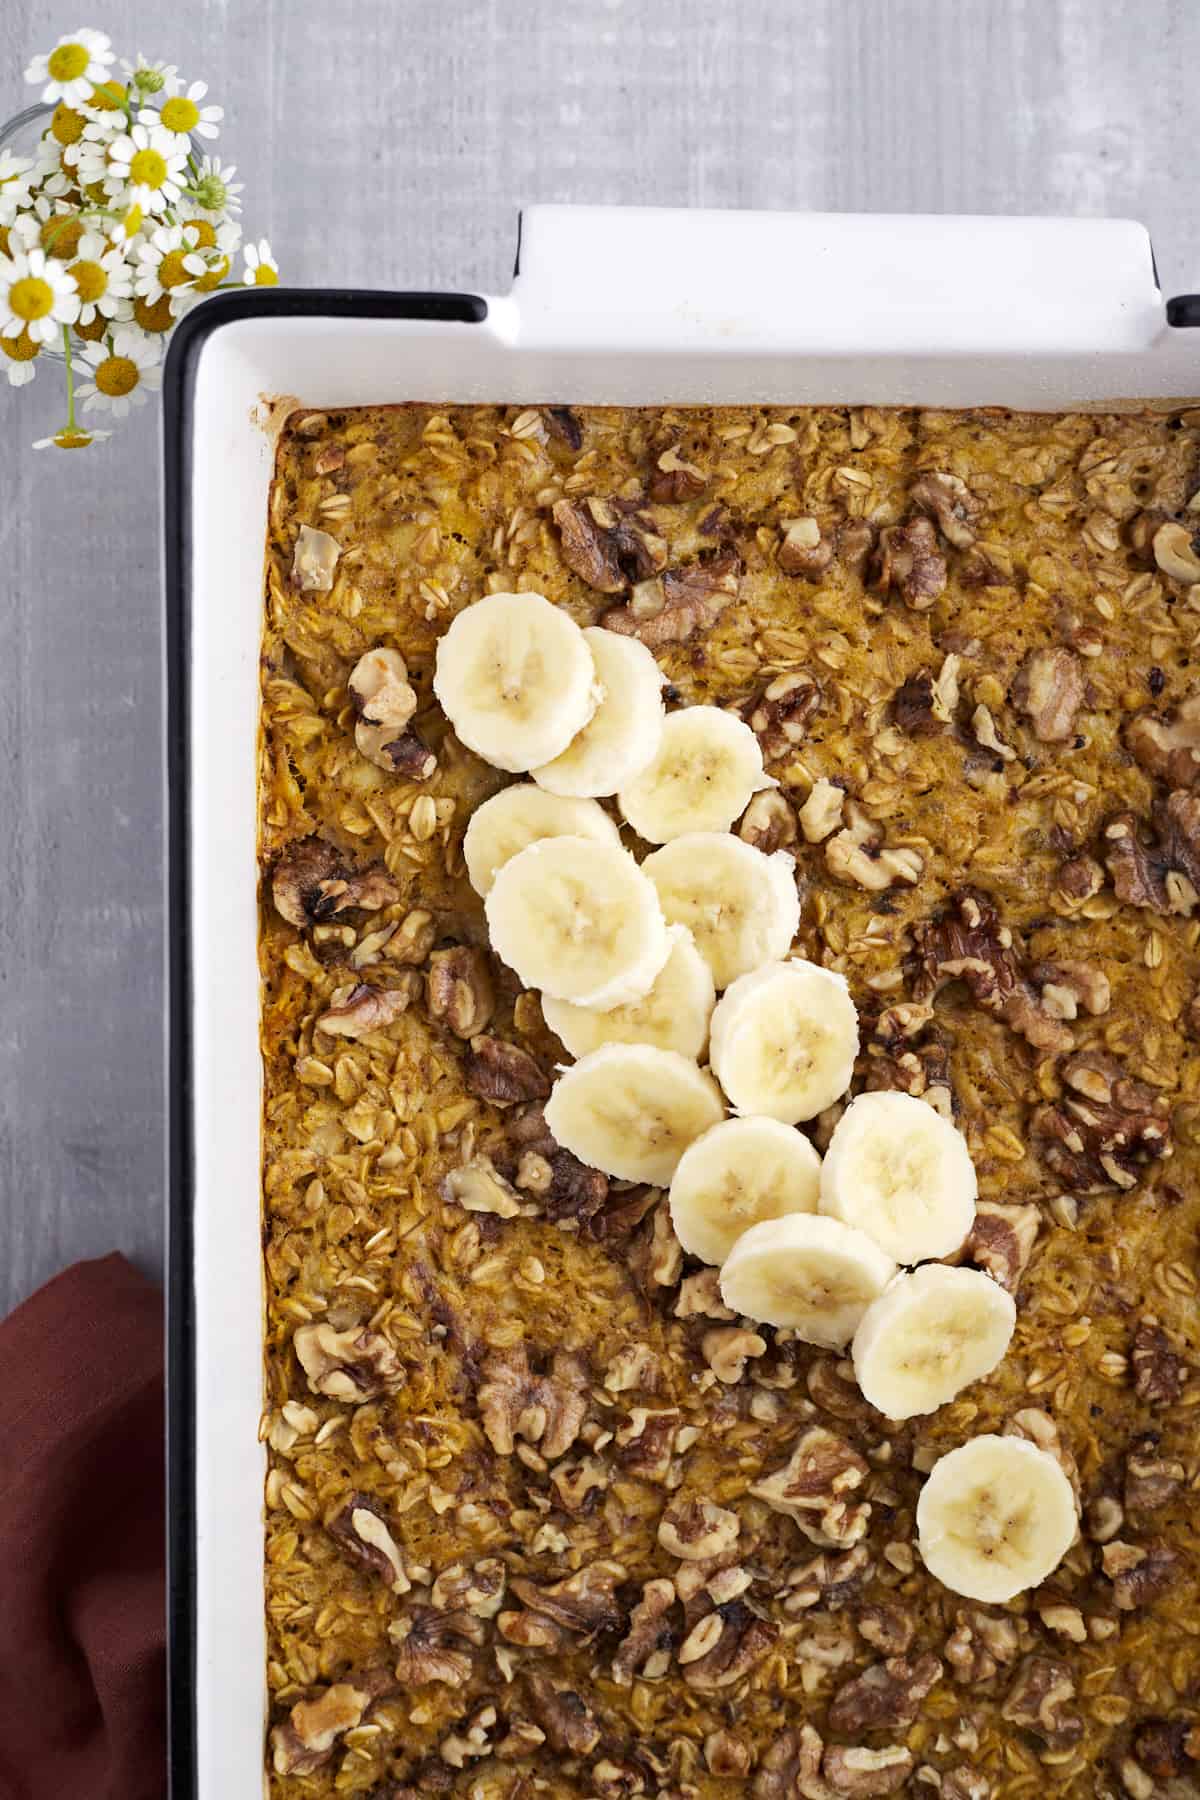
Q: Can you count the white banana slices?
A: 14